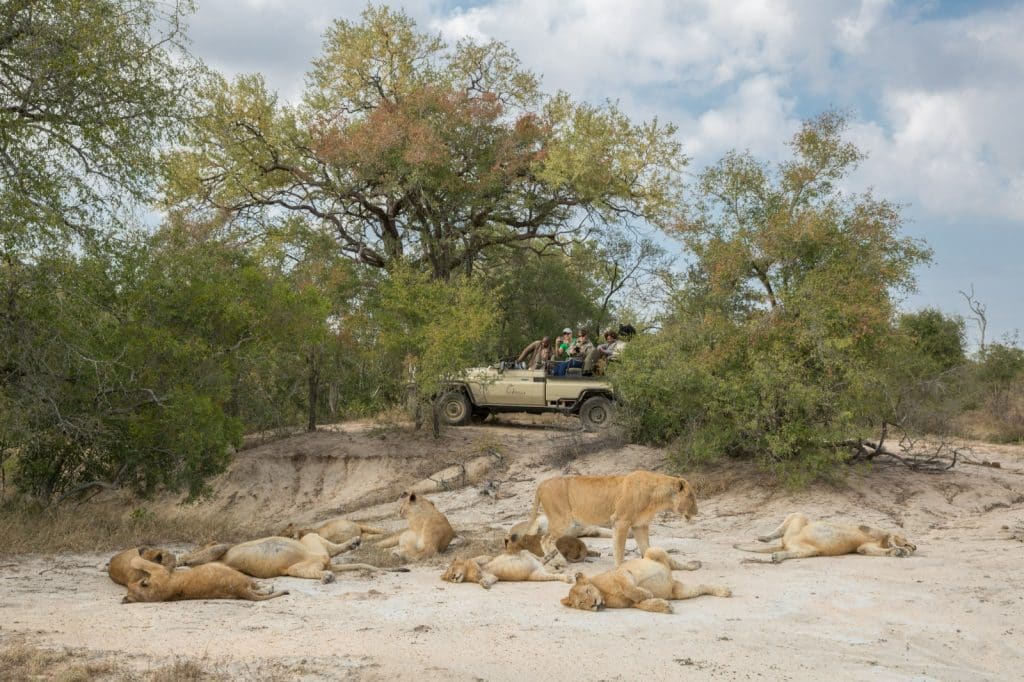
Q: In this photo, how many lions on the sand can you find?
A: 11